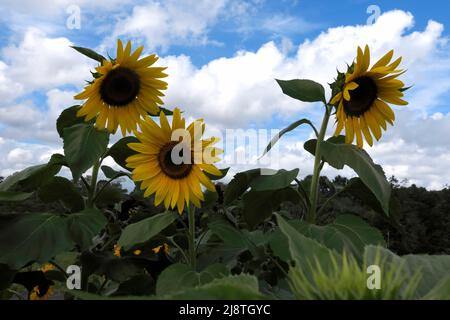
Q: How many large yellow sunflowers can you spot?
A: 3